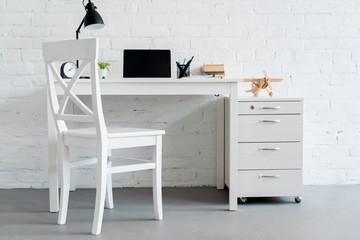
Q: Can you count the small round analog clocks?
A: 1